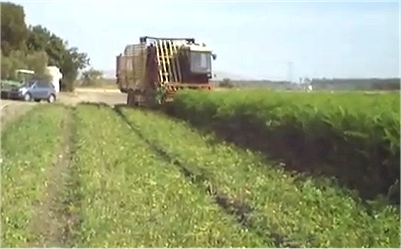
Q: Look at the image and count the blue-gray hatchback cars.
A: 1